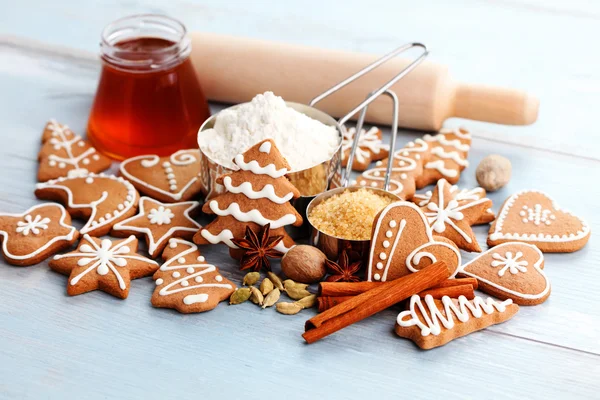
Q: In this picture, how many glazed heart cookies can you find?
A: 4